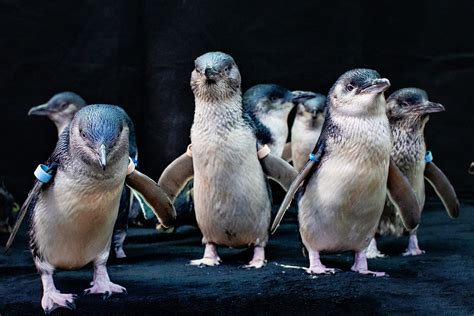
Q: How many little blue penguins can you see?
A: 7